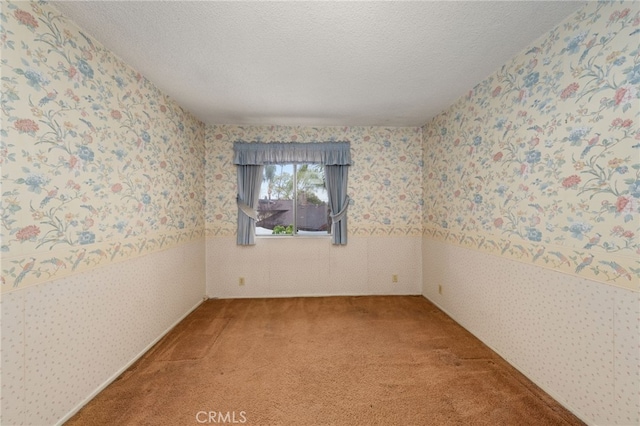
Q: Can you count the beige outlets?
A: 3